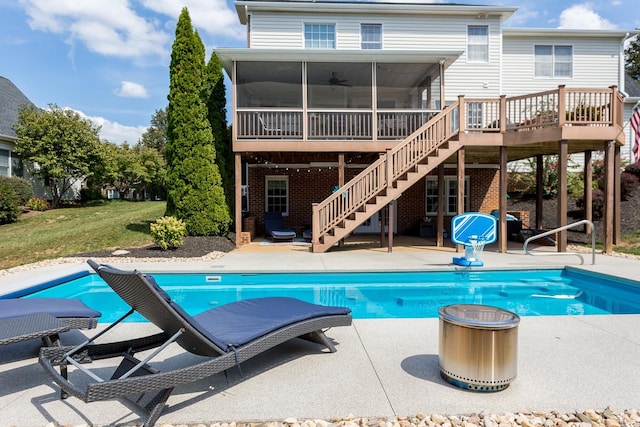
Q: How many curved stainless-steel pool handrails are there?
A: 1